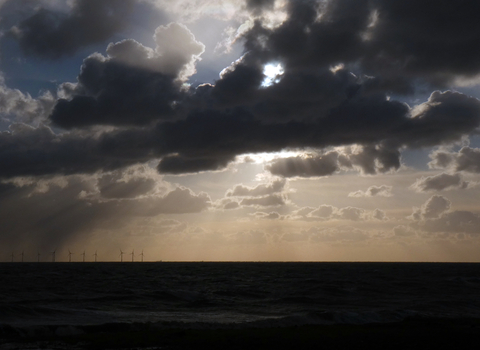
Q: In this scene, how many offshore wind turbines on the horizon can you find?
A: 10